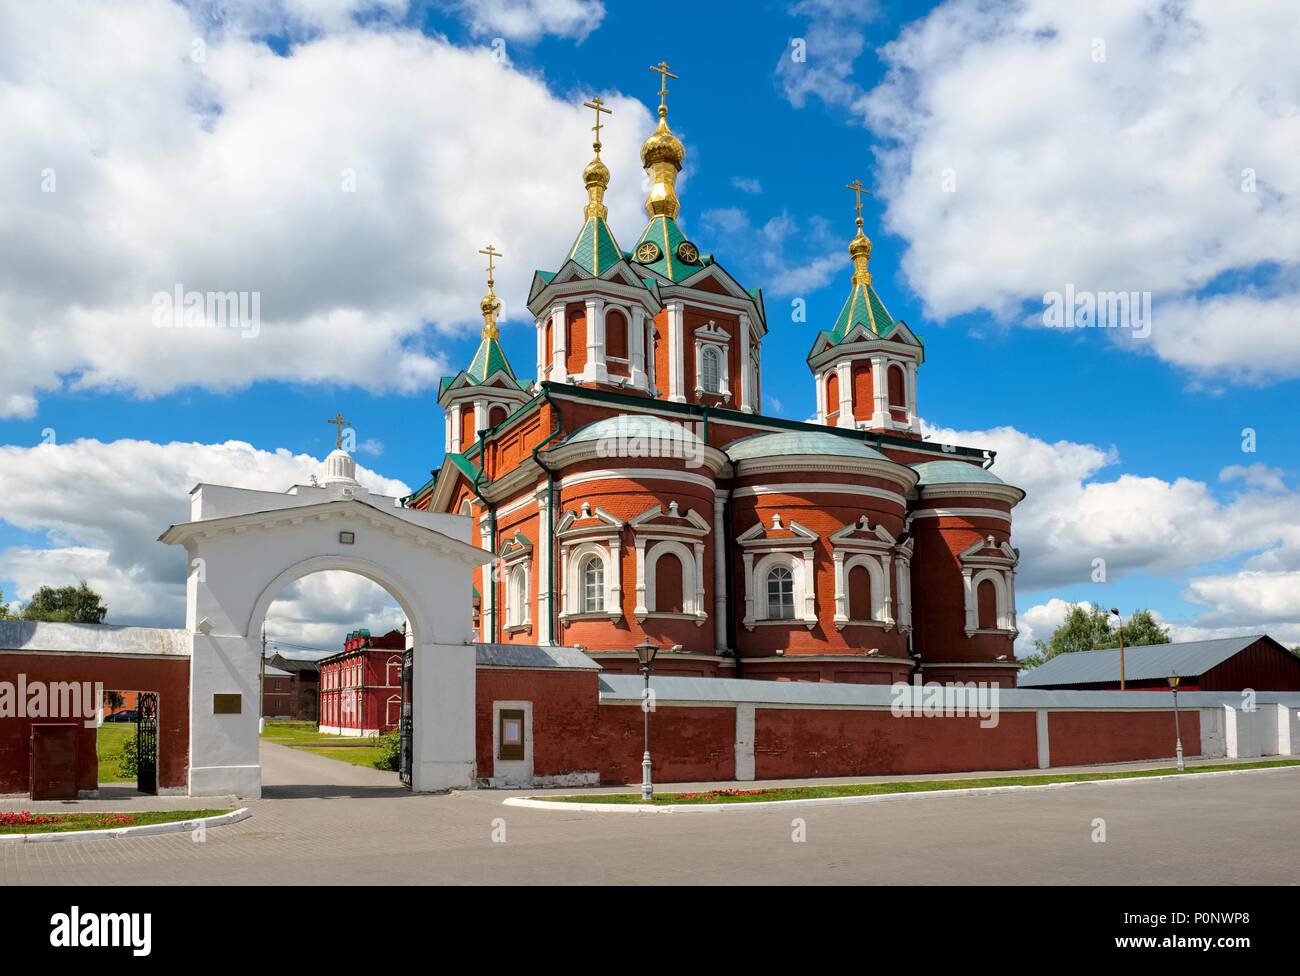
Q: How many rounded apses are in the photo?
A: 3